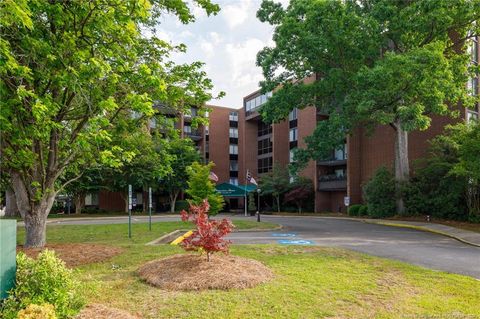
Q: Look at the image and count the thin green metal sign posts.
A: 2